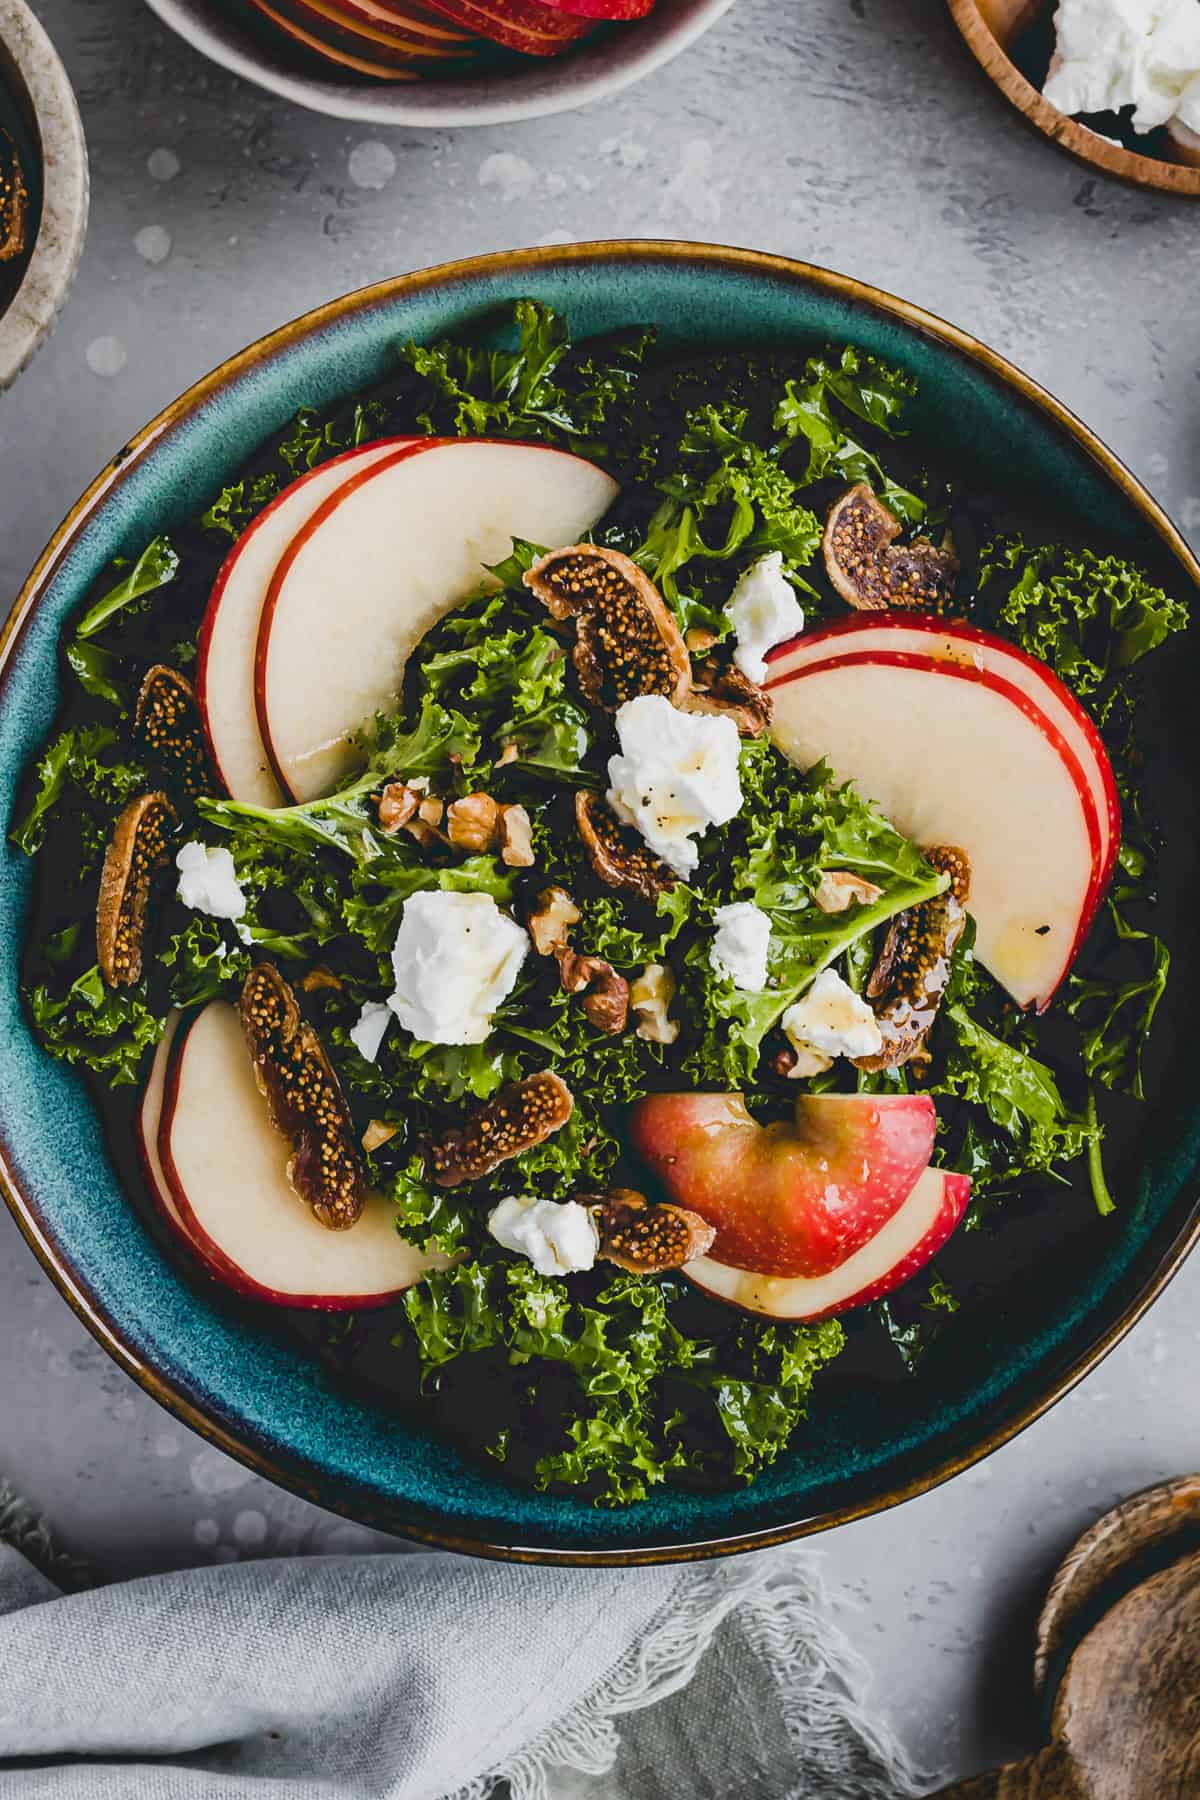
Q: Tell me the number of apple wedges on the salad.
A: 8